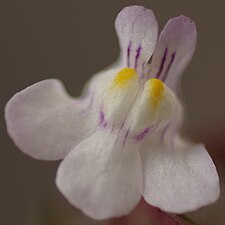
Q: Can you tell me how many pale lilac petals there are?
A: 5